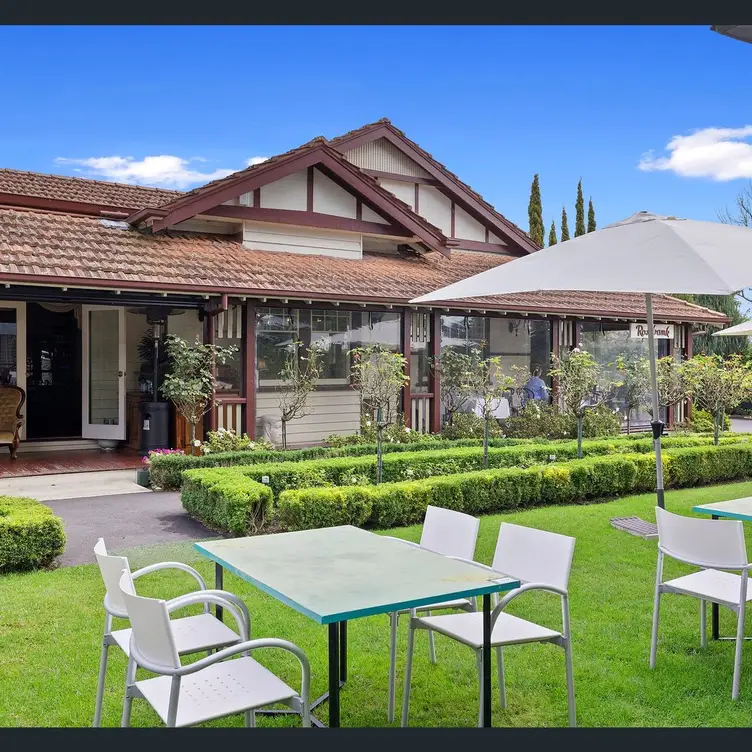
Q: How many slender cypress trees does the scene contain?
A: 5